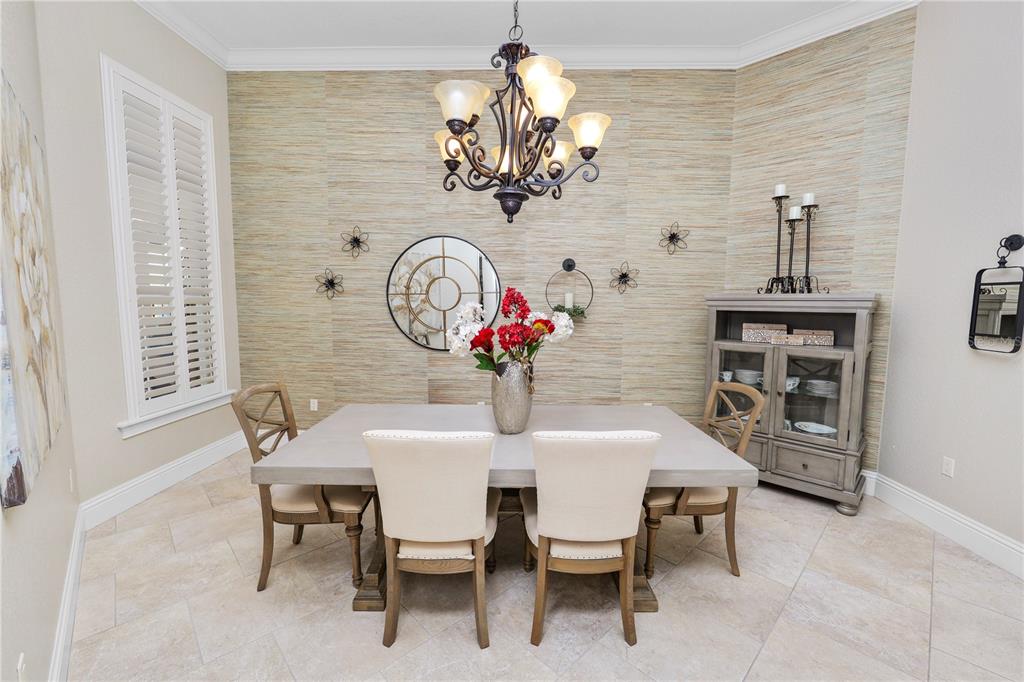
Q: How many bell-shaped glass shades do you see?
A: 9